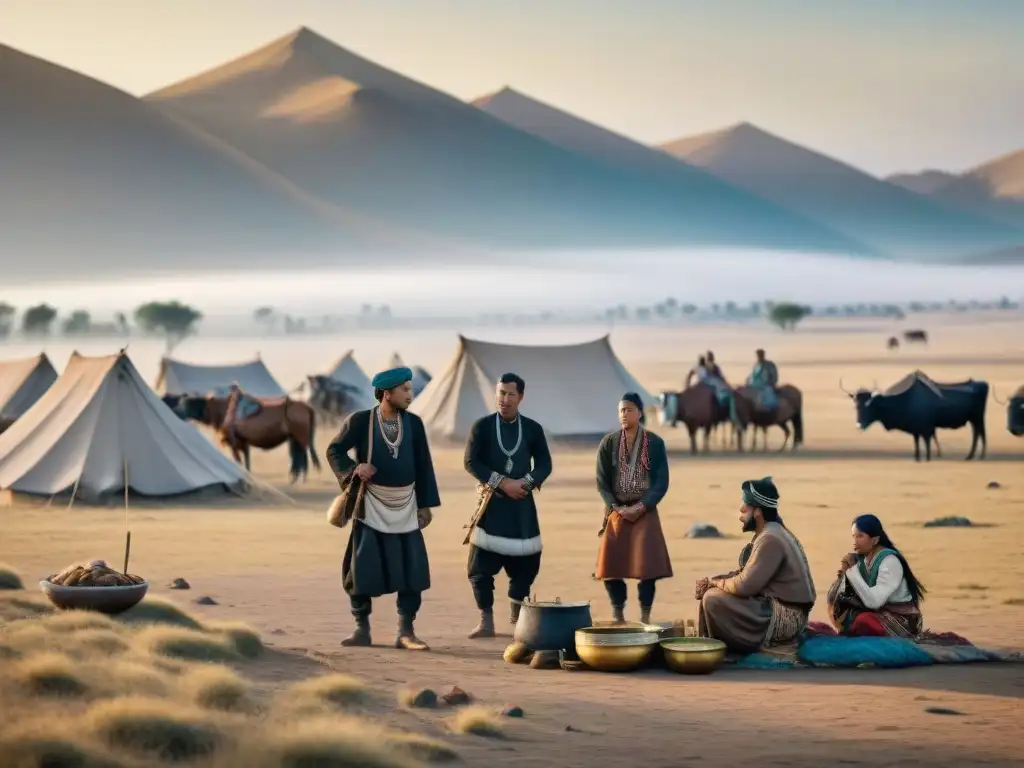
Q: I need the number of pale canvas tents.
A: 6